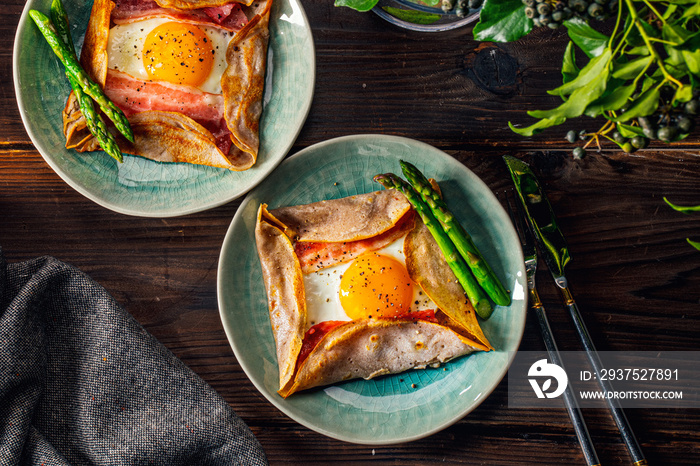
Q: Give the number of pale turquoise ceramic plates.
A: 2